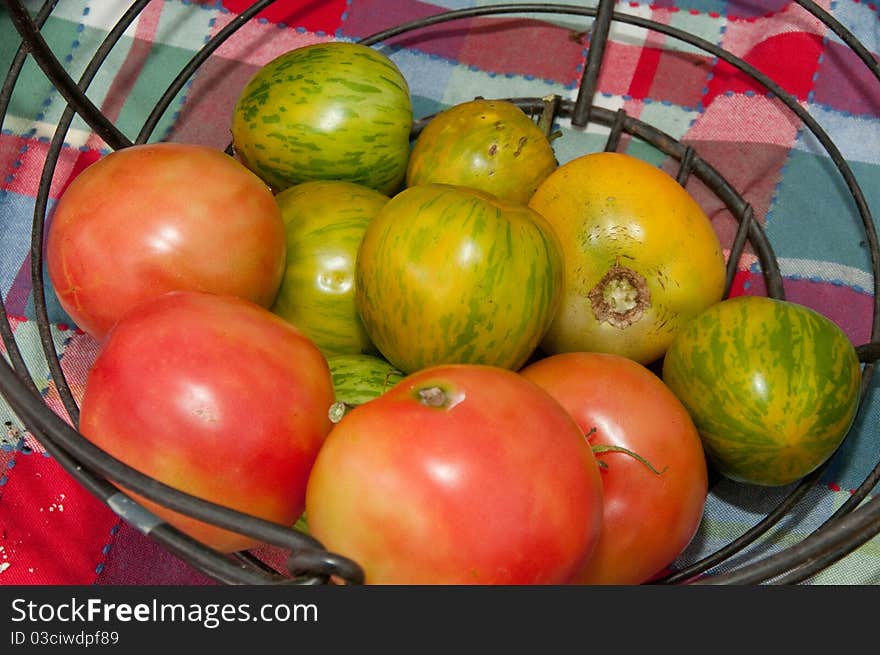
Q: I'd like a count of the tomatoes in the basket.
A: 11